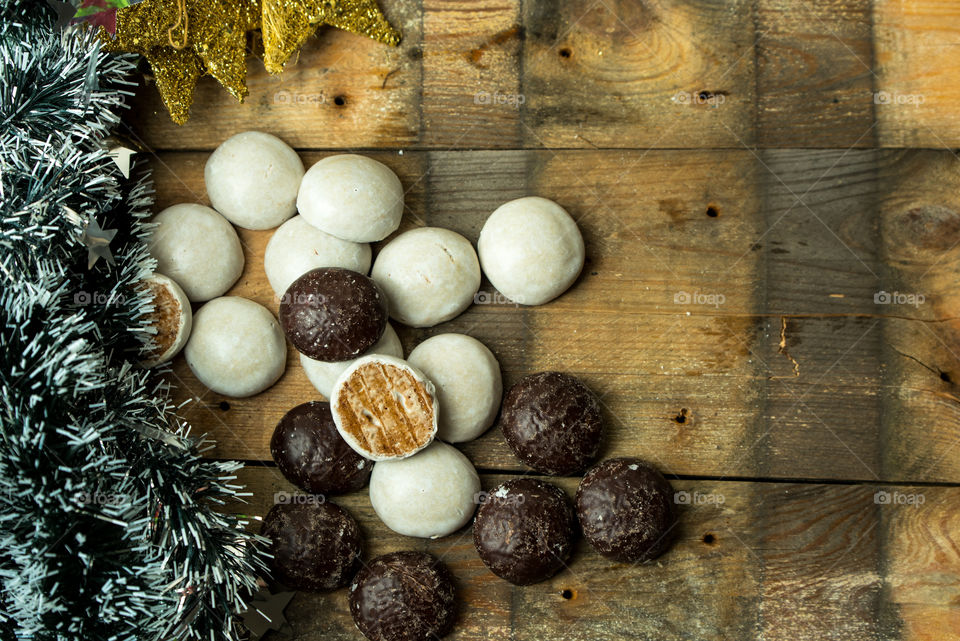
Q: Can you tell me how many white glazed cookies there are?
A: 12